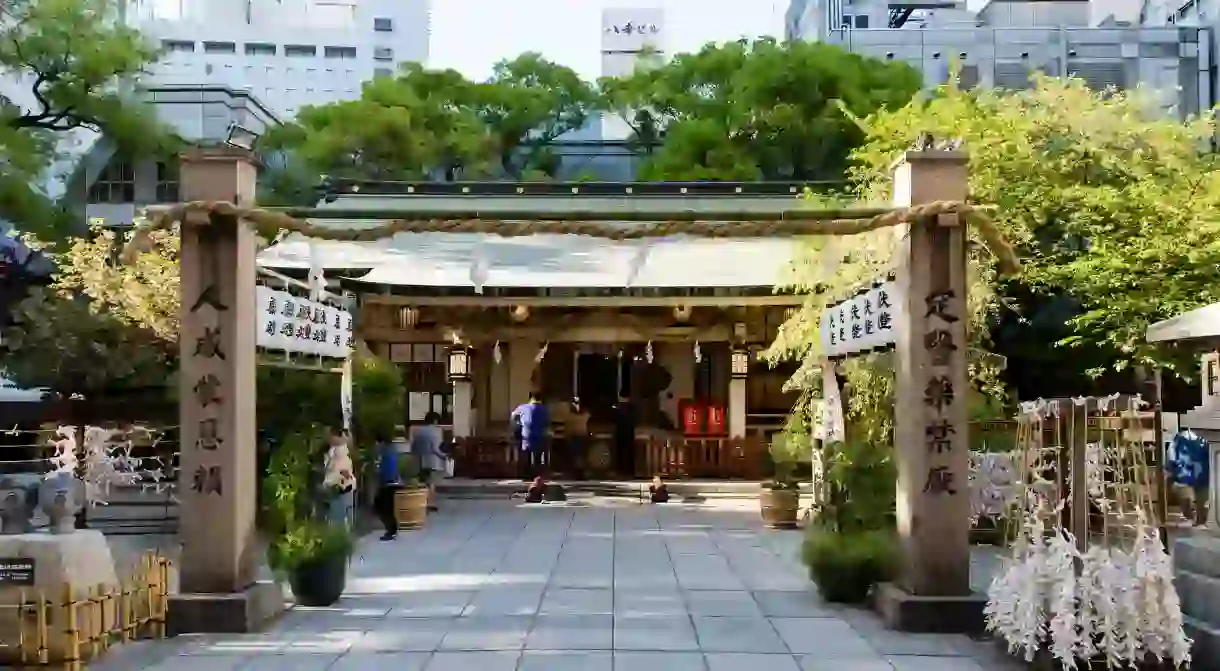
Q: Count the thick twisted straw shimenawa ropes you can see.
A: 1